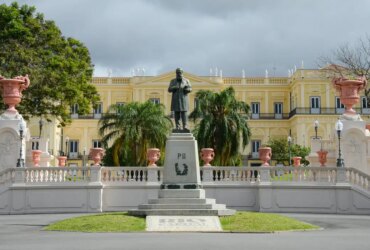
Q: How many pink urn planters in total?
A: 10